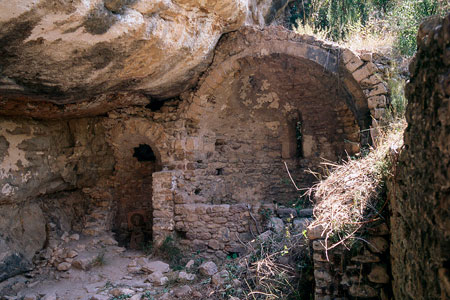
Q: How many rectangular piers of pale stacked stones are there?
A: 1